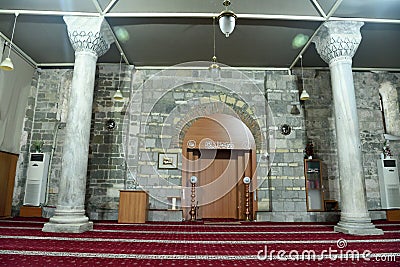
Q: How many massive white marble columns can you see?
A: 2